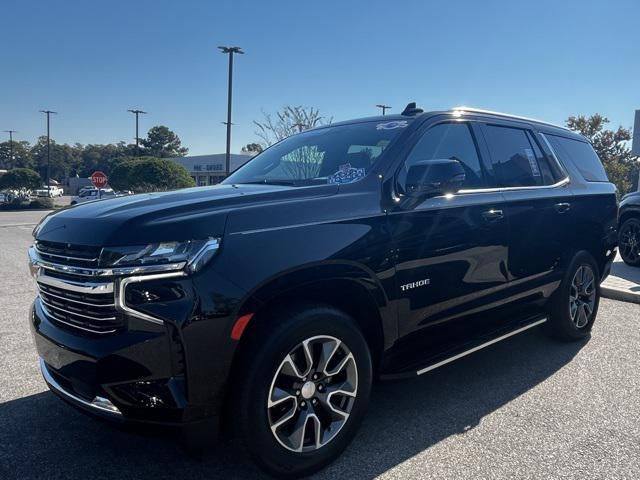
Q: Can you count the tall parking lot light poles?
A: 5